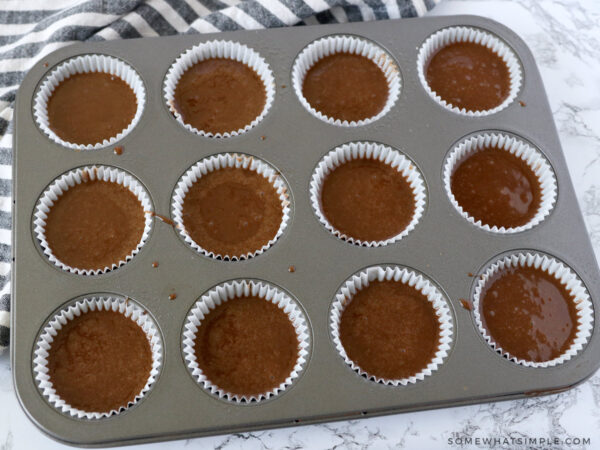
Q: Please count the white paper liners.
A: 12